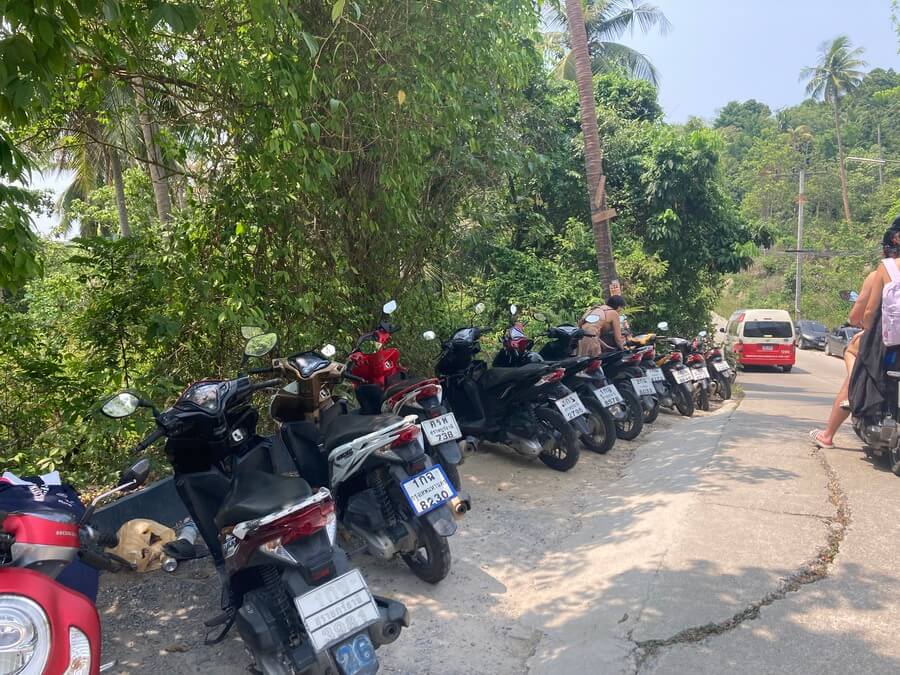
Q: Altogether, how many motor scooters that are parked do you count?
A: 11